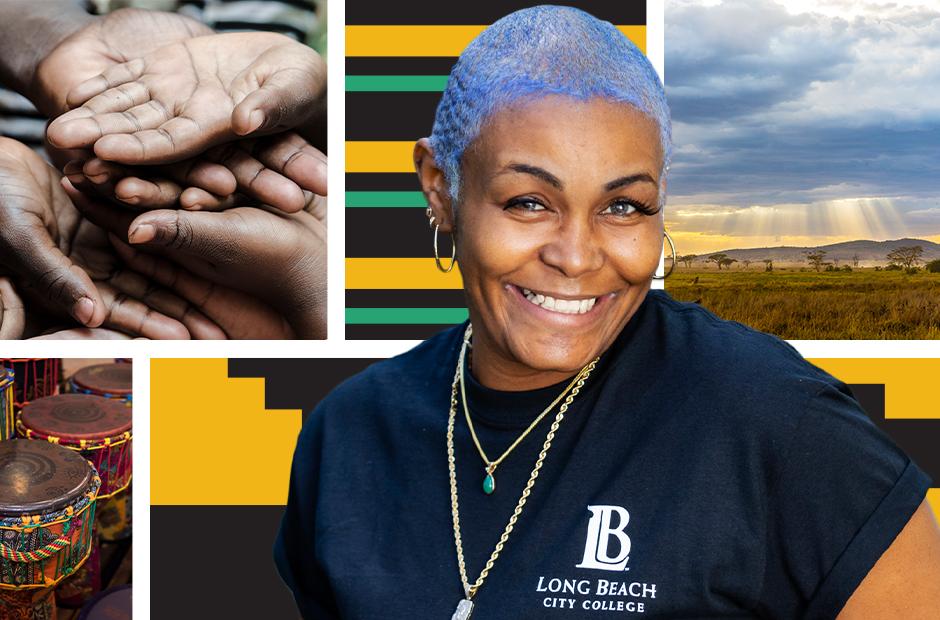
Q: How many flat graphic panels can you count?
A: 2